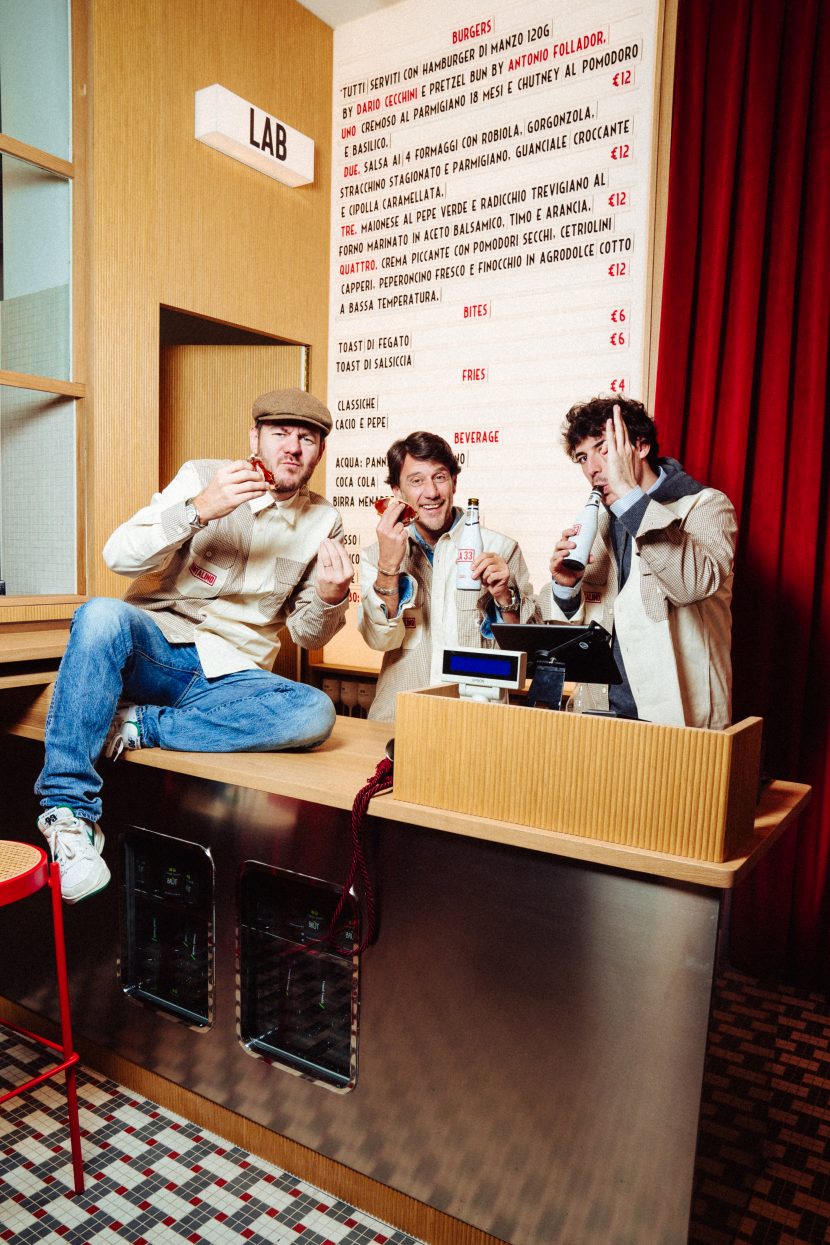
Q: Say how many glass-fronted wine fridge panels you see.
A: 2